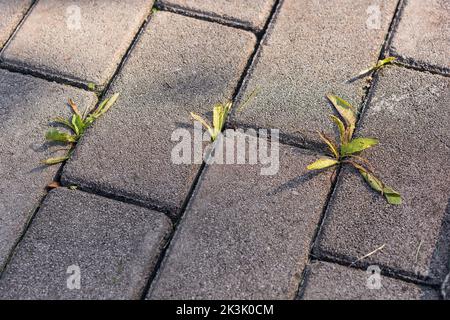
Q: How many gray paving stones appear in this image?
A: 11